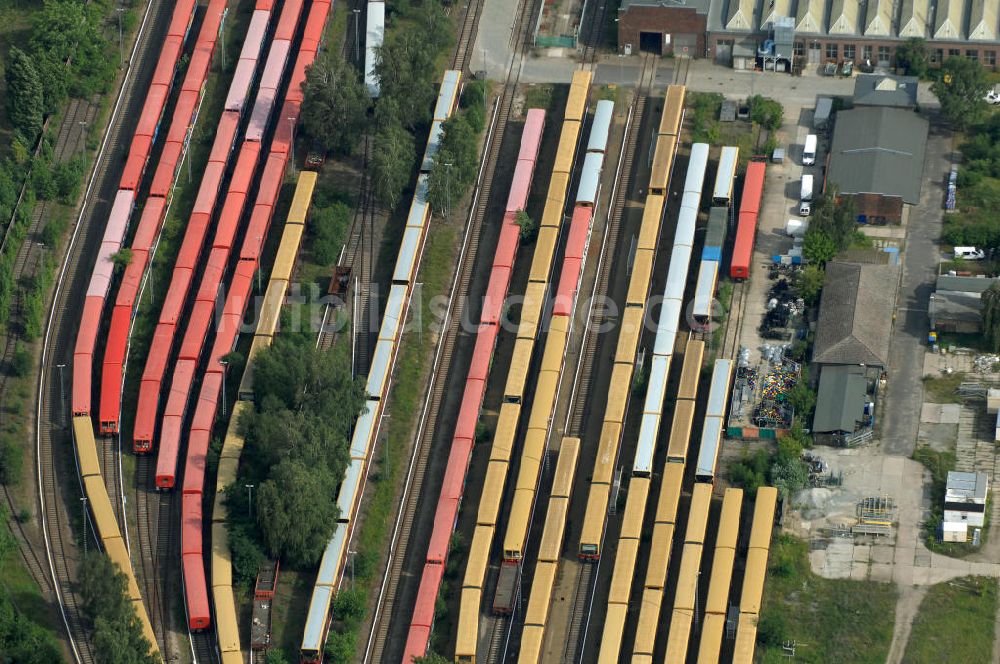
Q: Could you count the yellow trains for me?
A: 11